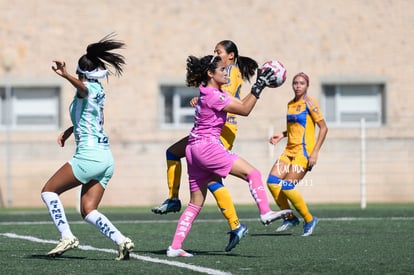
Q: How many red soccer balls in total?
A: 1